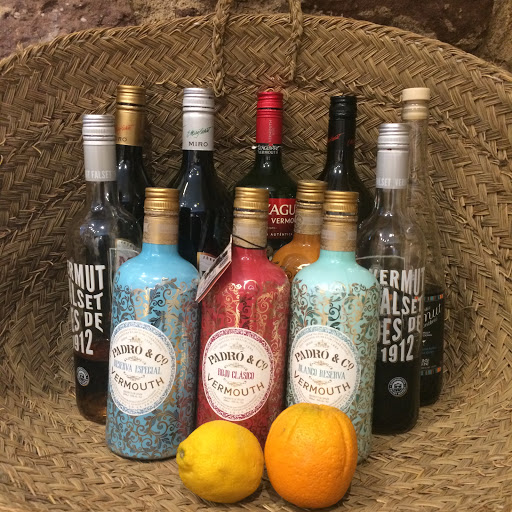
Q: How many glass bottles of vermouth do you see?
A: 11